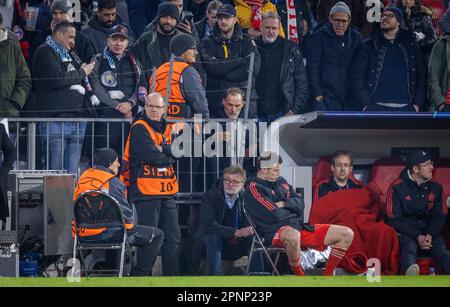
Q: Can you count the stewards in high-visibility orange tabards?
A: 3